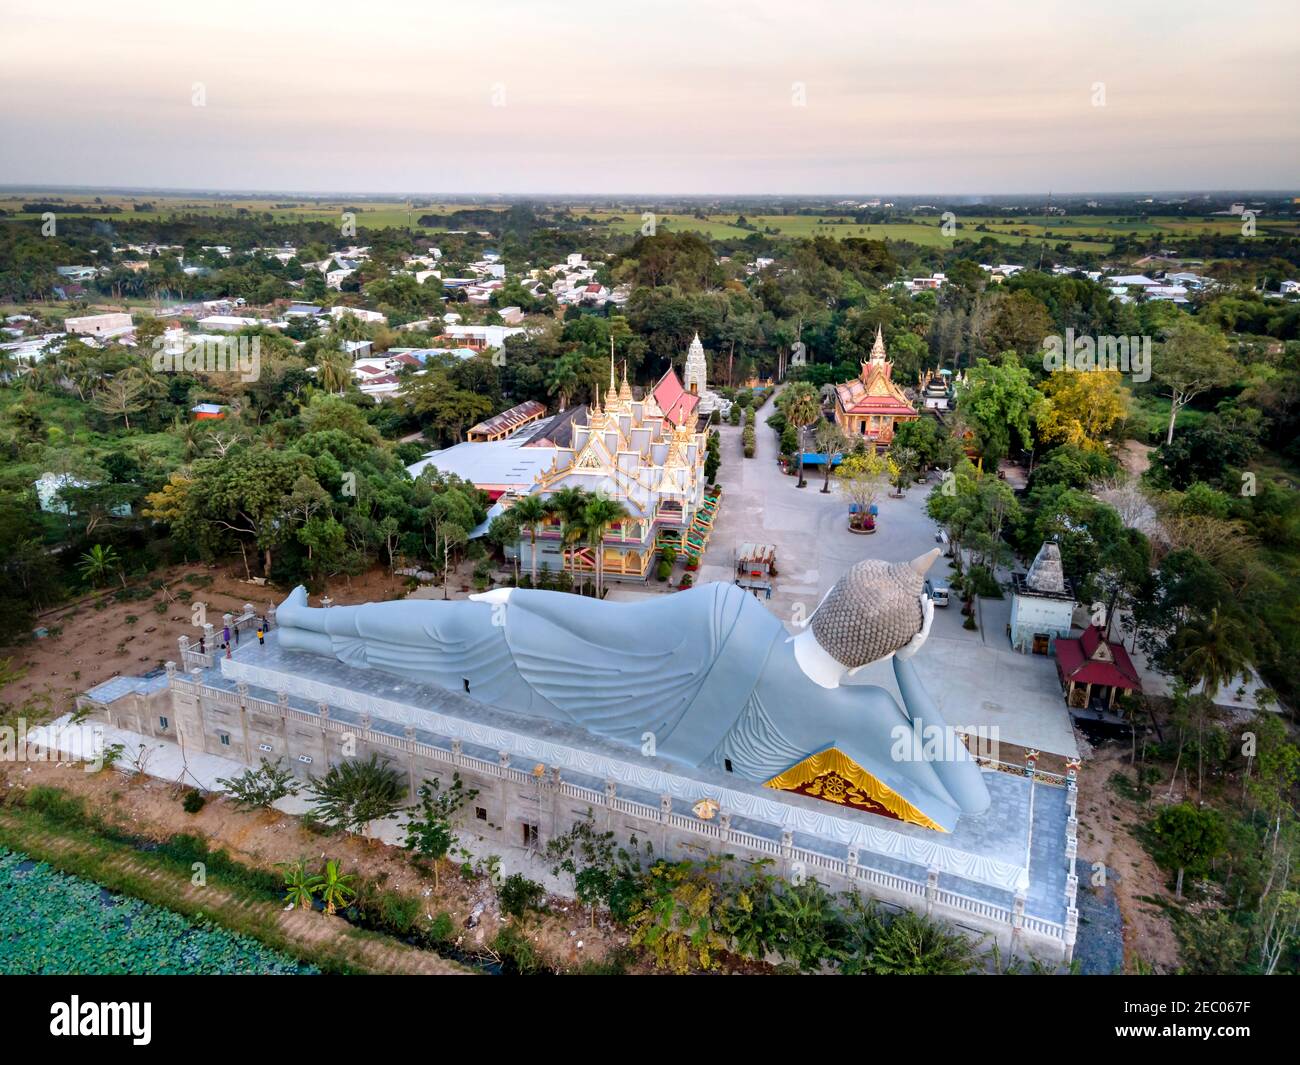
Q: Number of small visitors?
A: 6